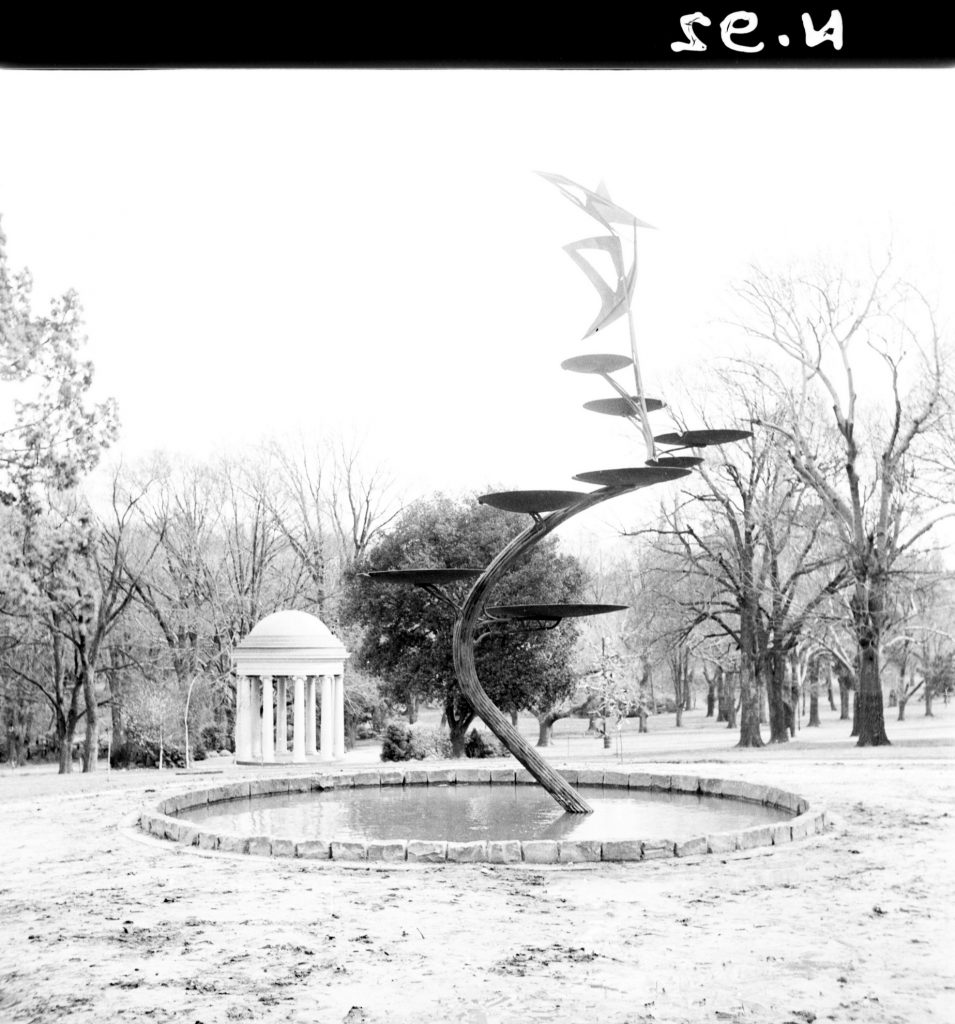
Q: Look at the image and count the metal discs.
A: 8